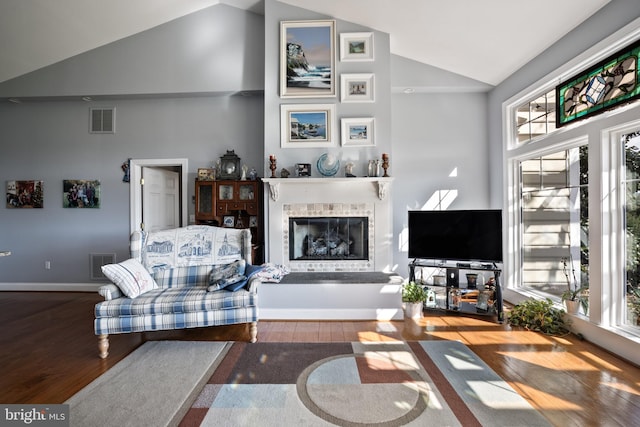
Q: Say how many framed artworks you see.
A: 5